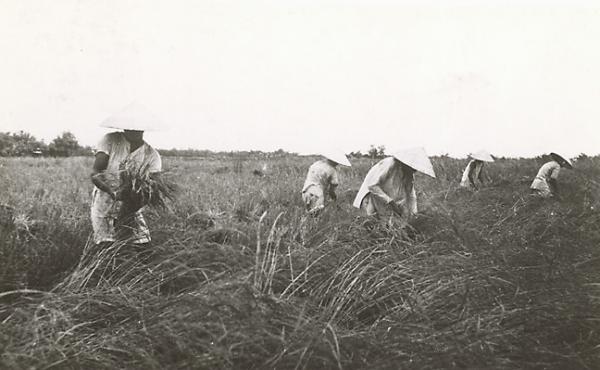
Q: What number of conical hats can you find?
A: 5